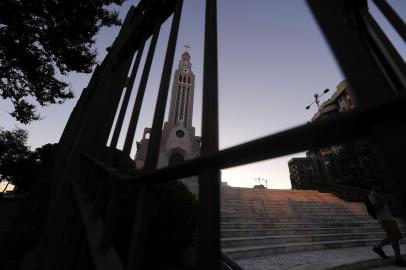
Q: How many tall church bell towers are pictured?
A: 1